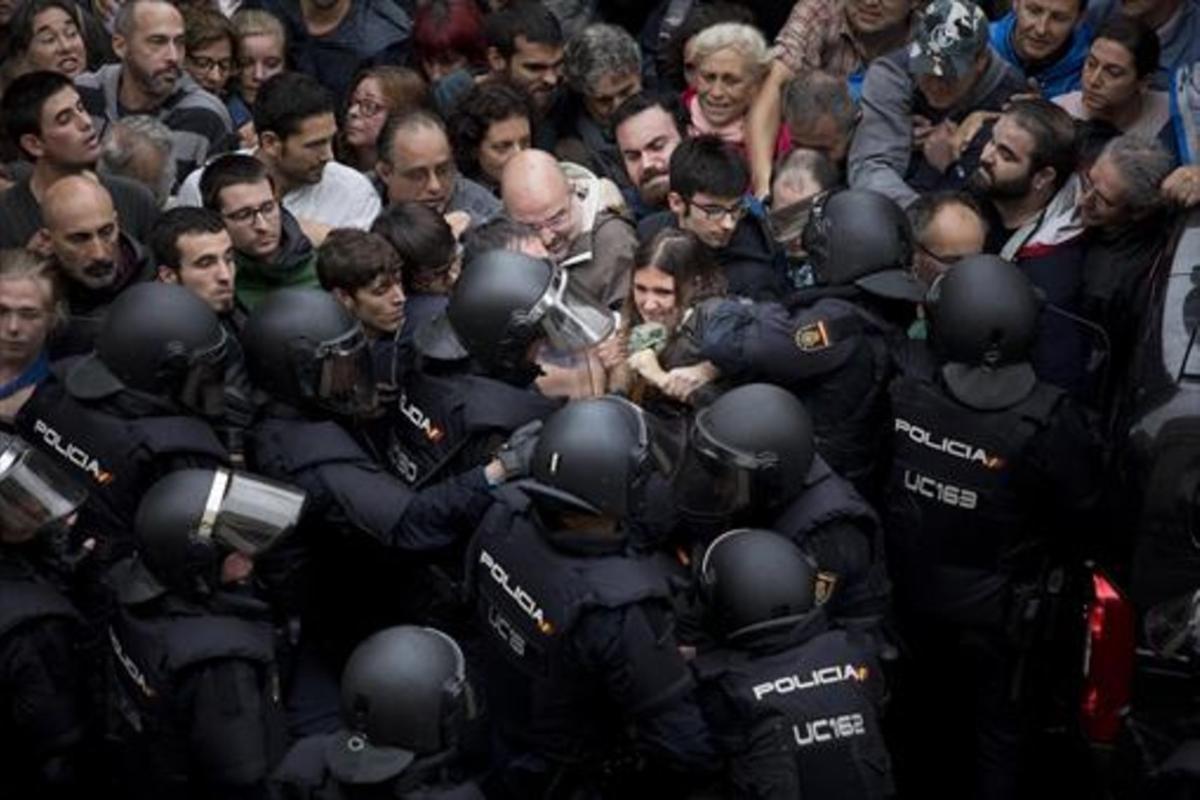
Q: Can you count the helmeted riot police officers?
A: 11